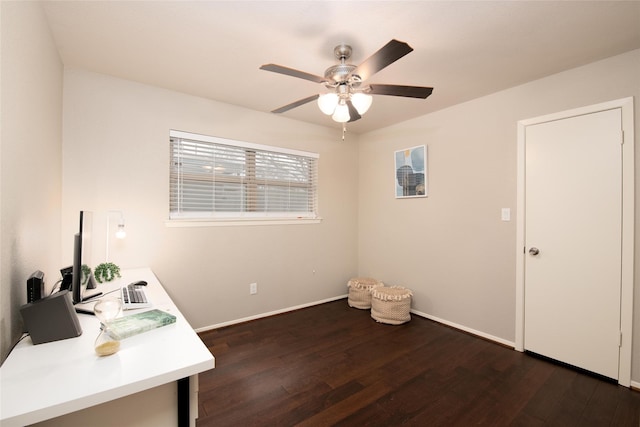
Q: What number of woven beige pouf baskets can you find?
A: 2